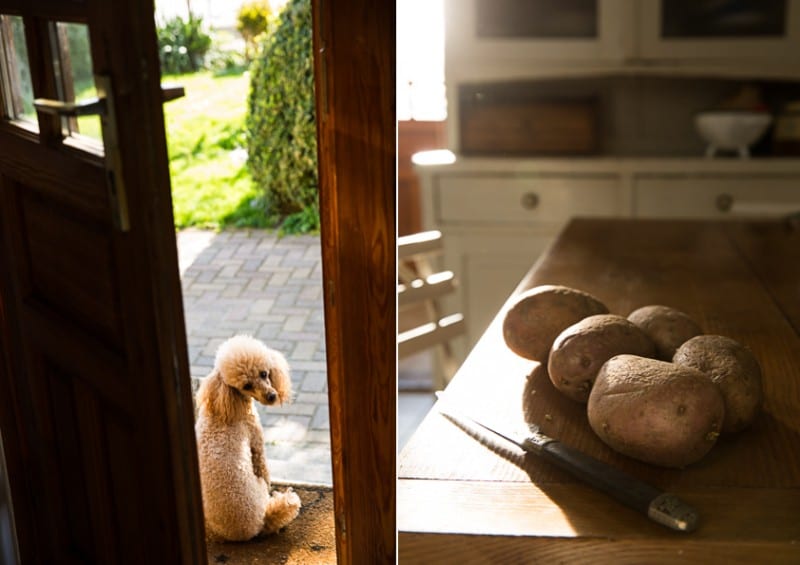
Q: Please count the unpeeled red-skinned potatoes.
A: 5